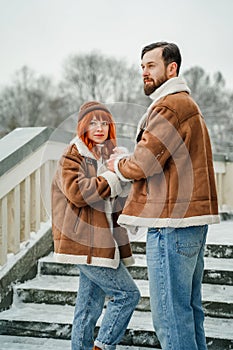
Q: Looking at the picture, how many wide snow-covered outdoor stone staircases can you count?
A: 1